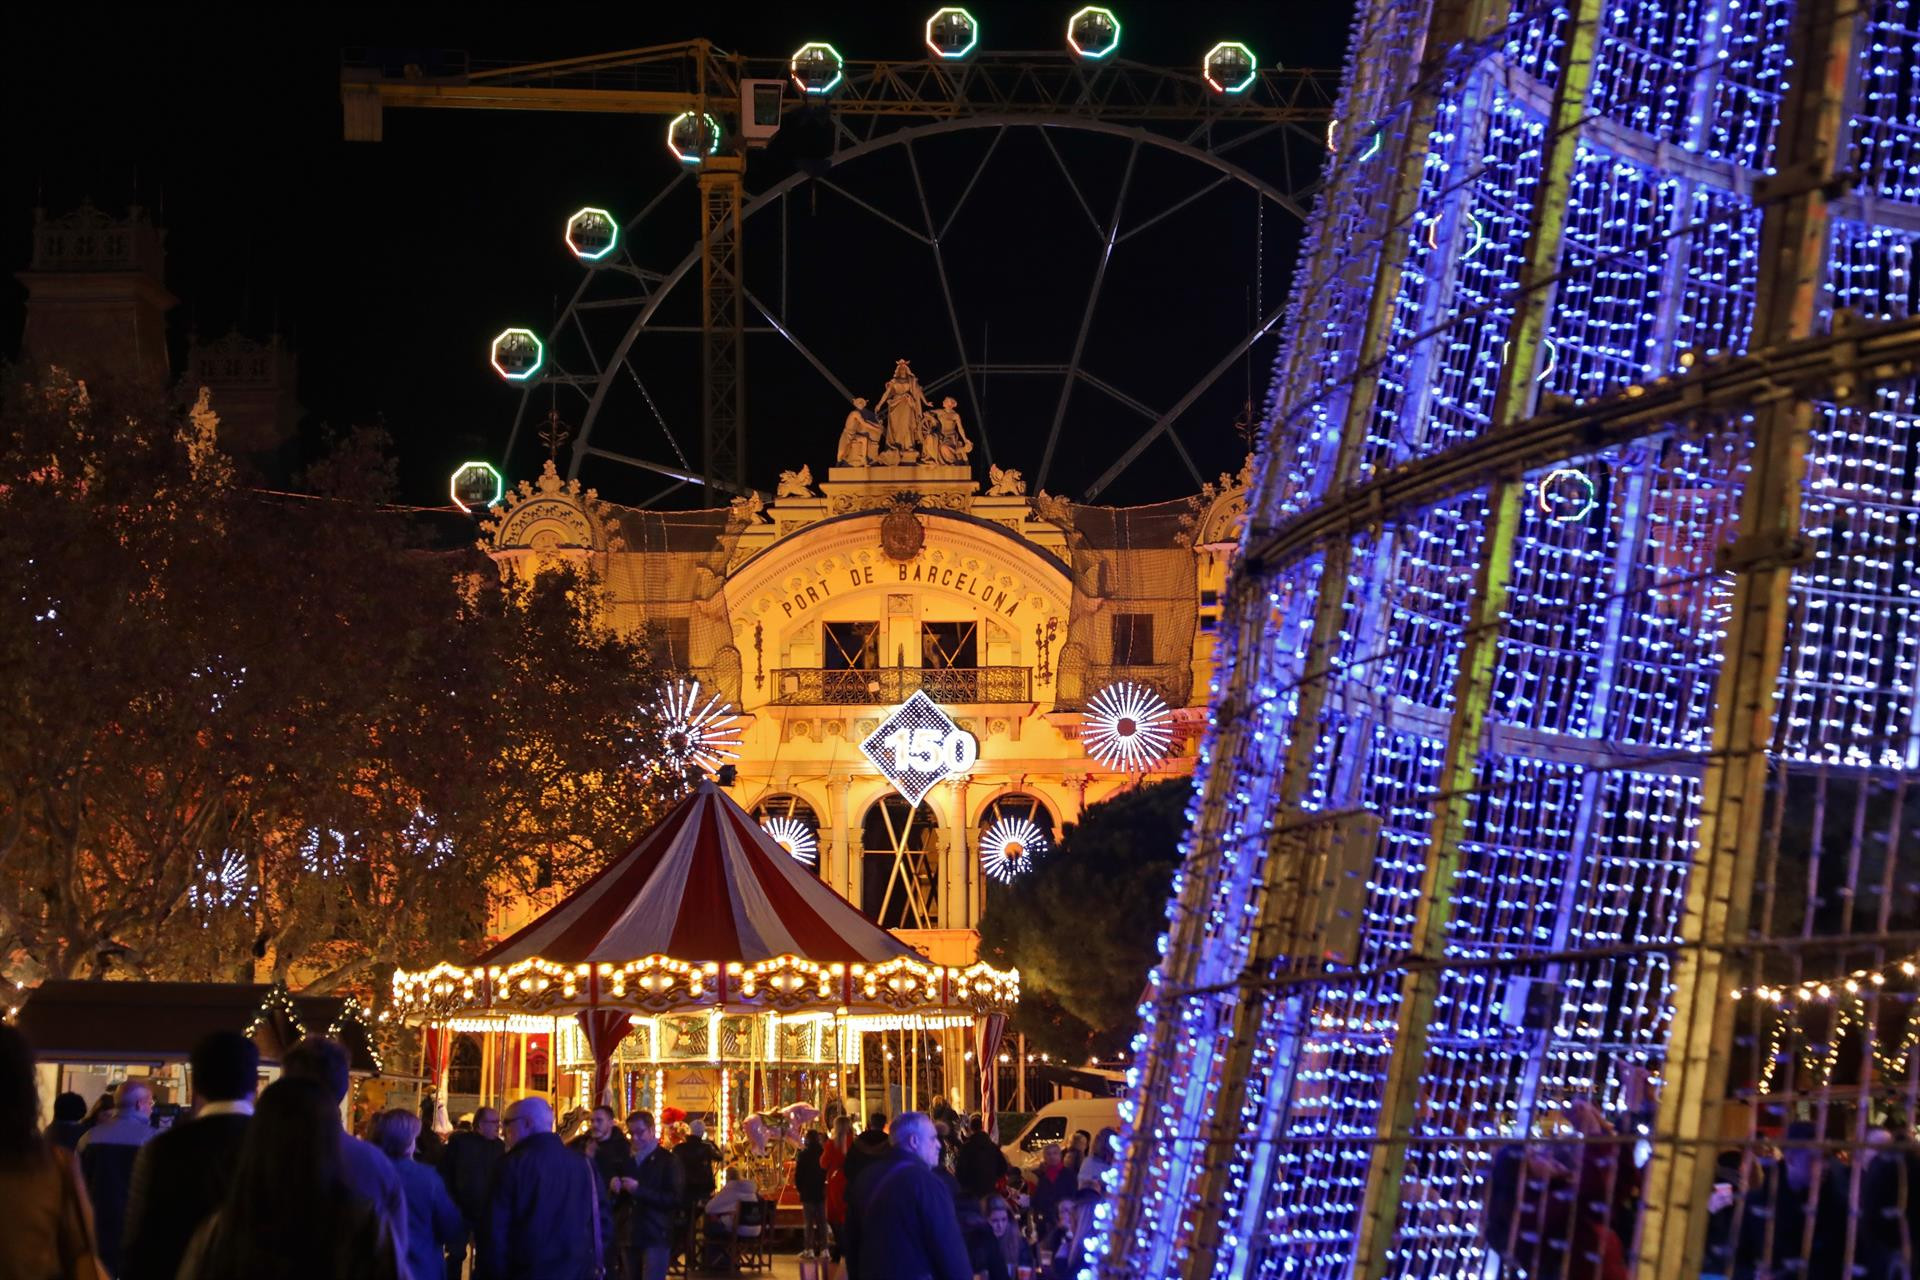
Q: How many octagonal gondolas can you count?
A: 12